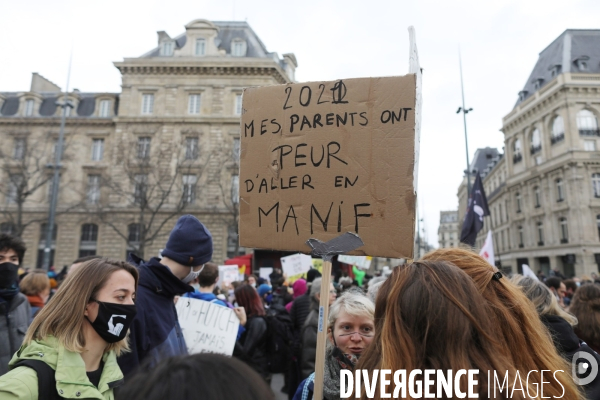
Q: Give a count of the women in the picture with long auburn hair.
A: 2